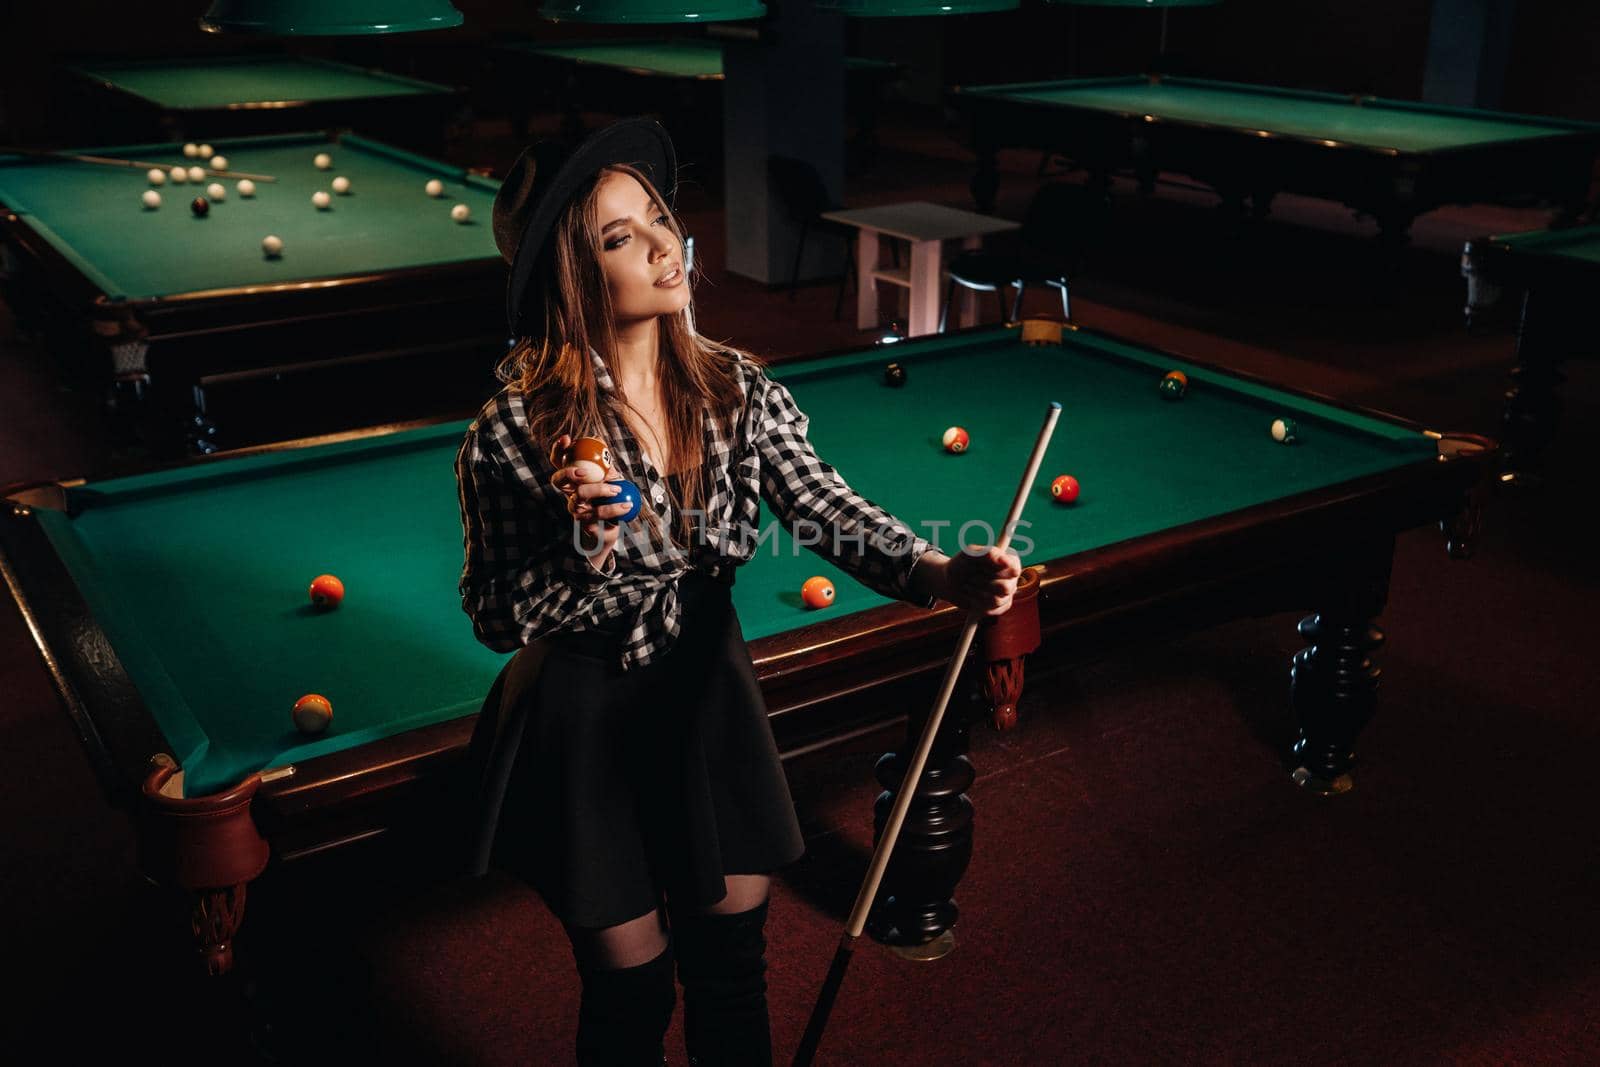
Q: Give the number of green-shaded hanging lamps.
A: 4